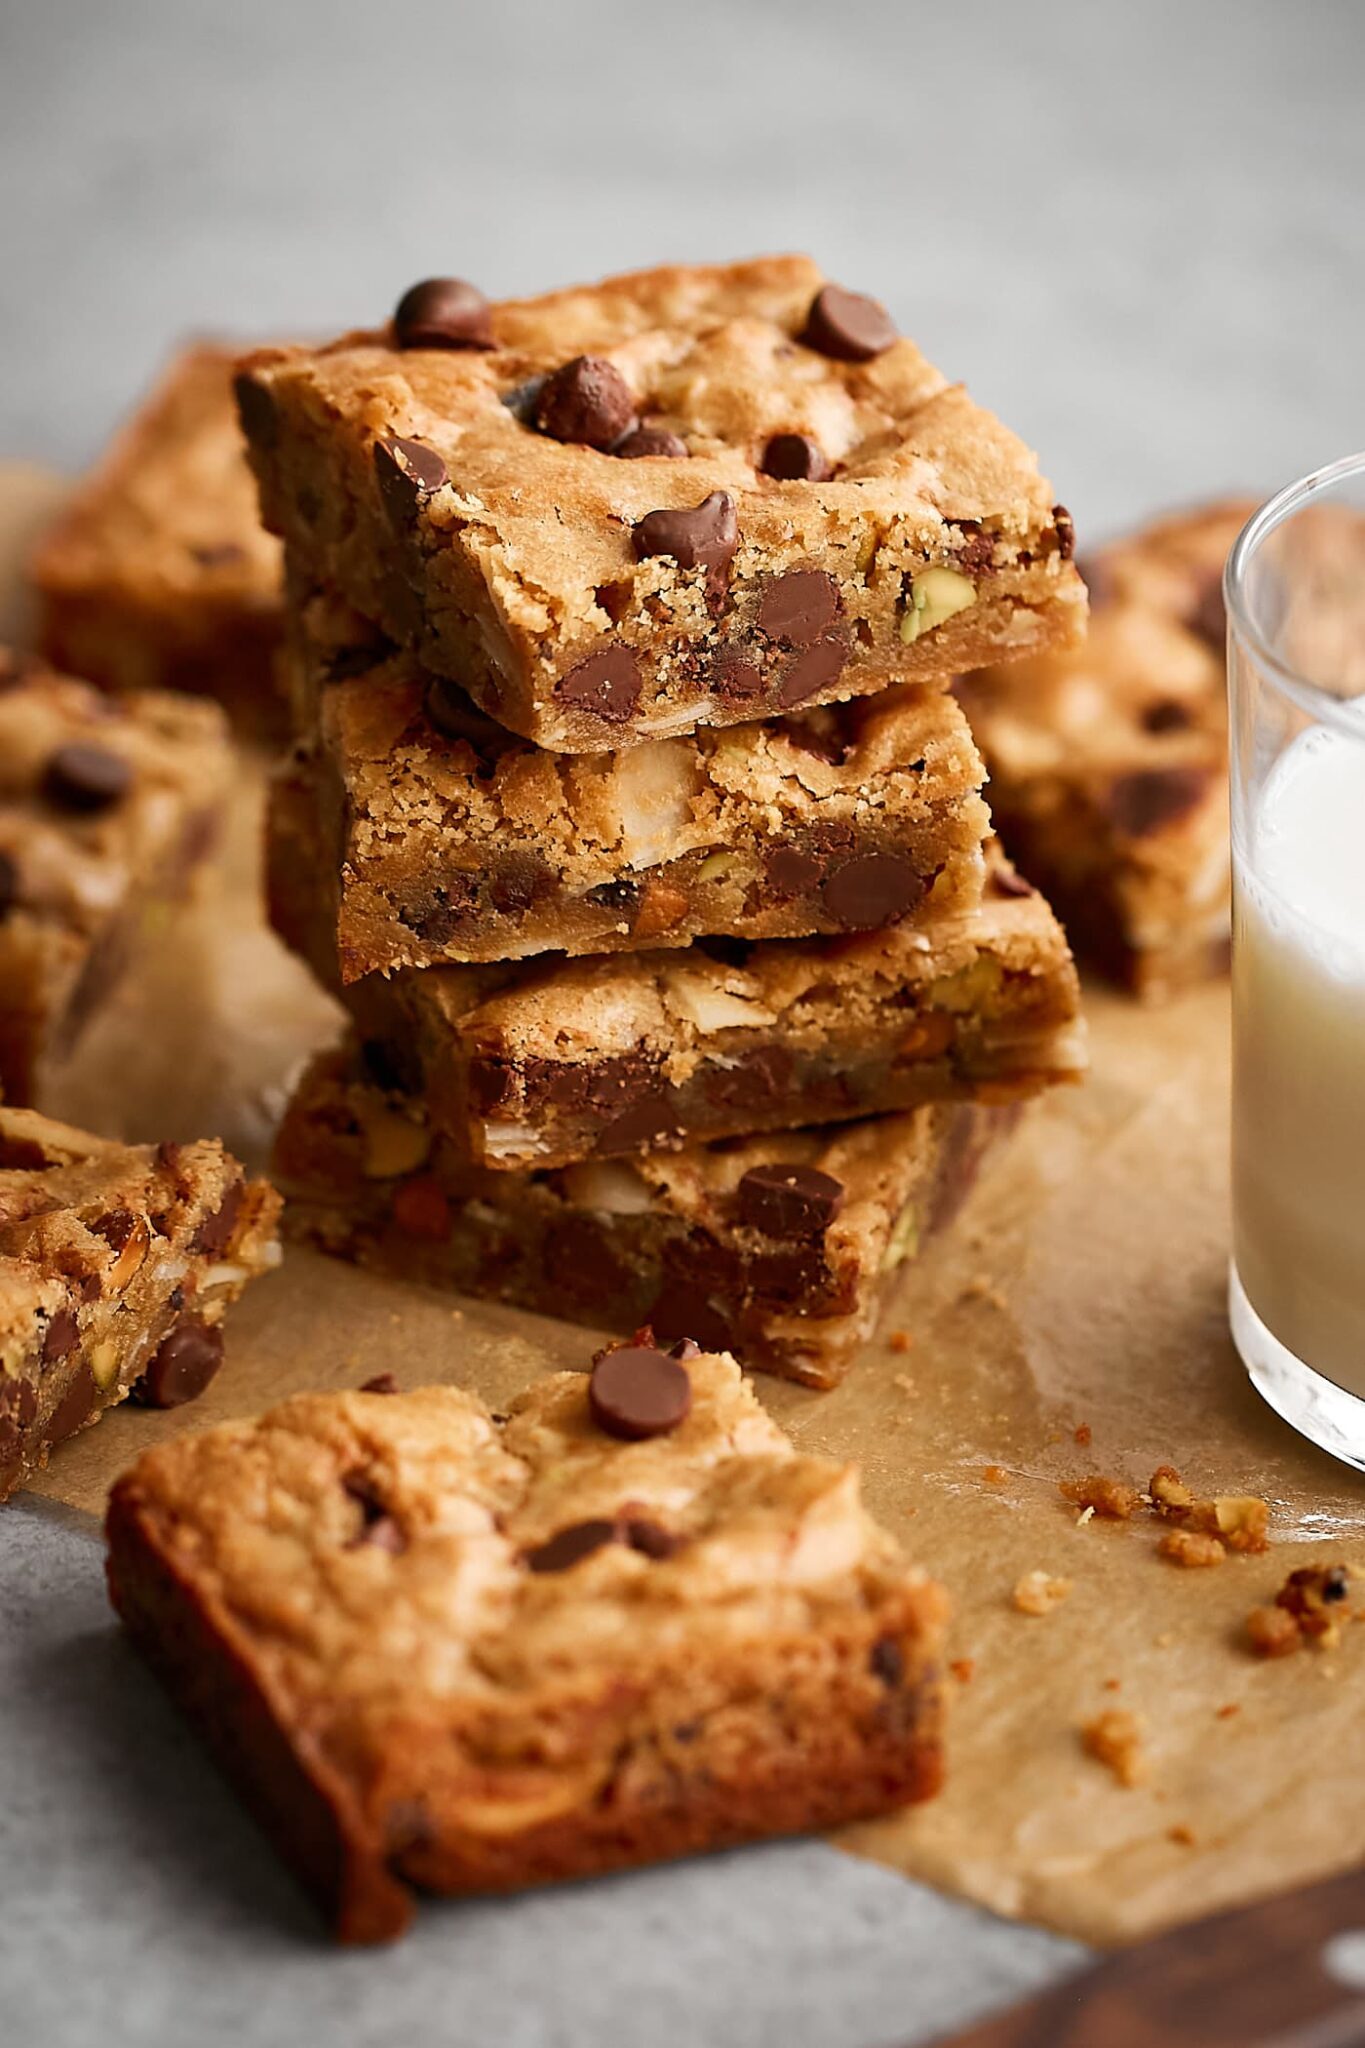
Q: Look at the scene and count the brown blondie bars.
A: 9